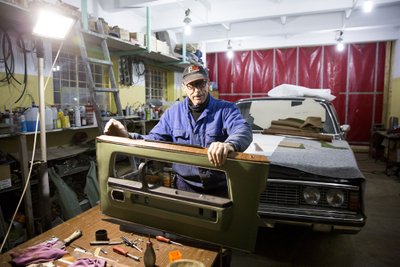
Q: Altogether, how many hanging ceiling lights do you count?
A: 4